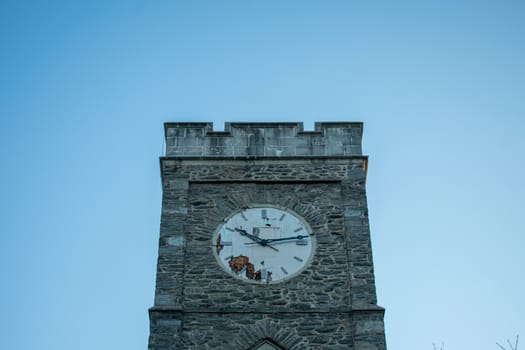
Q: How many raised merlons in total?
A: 3